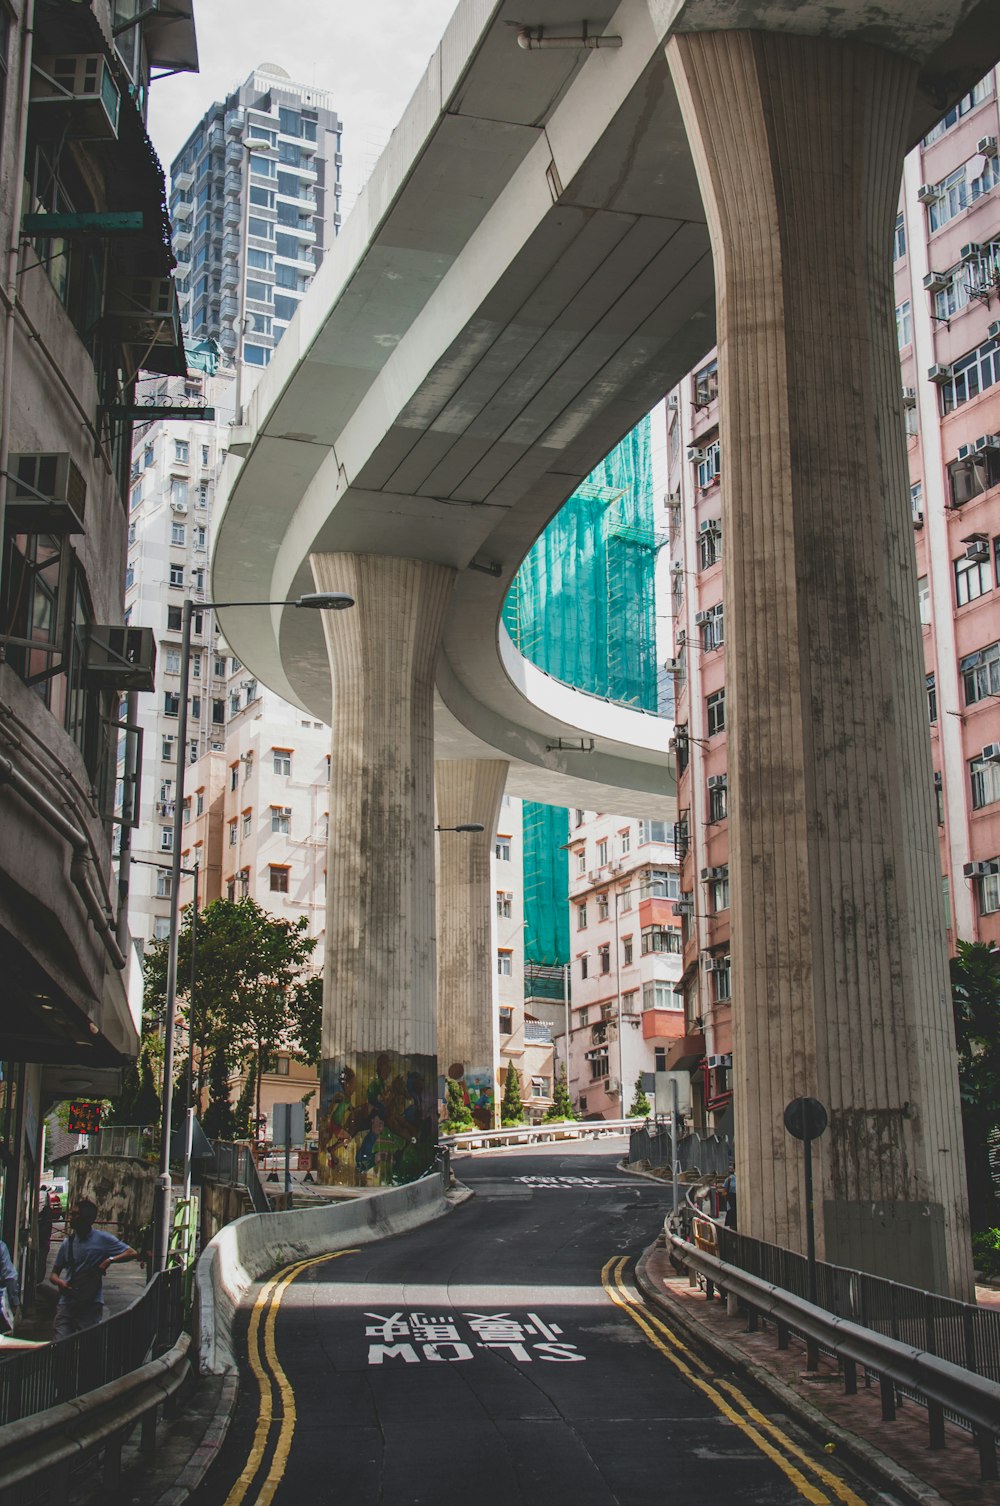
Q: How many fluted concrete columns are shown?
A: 3